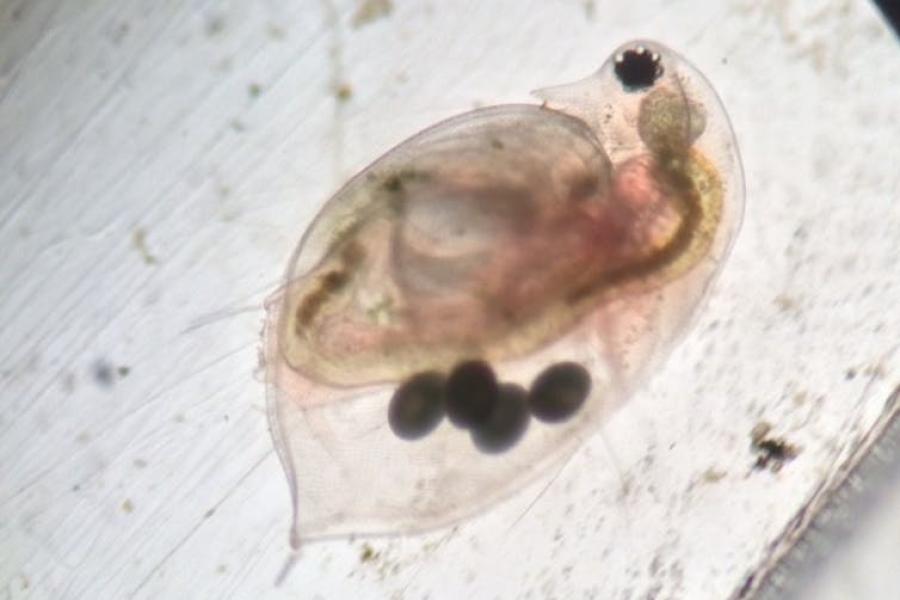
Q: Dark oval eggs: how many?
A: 4